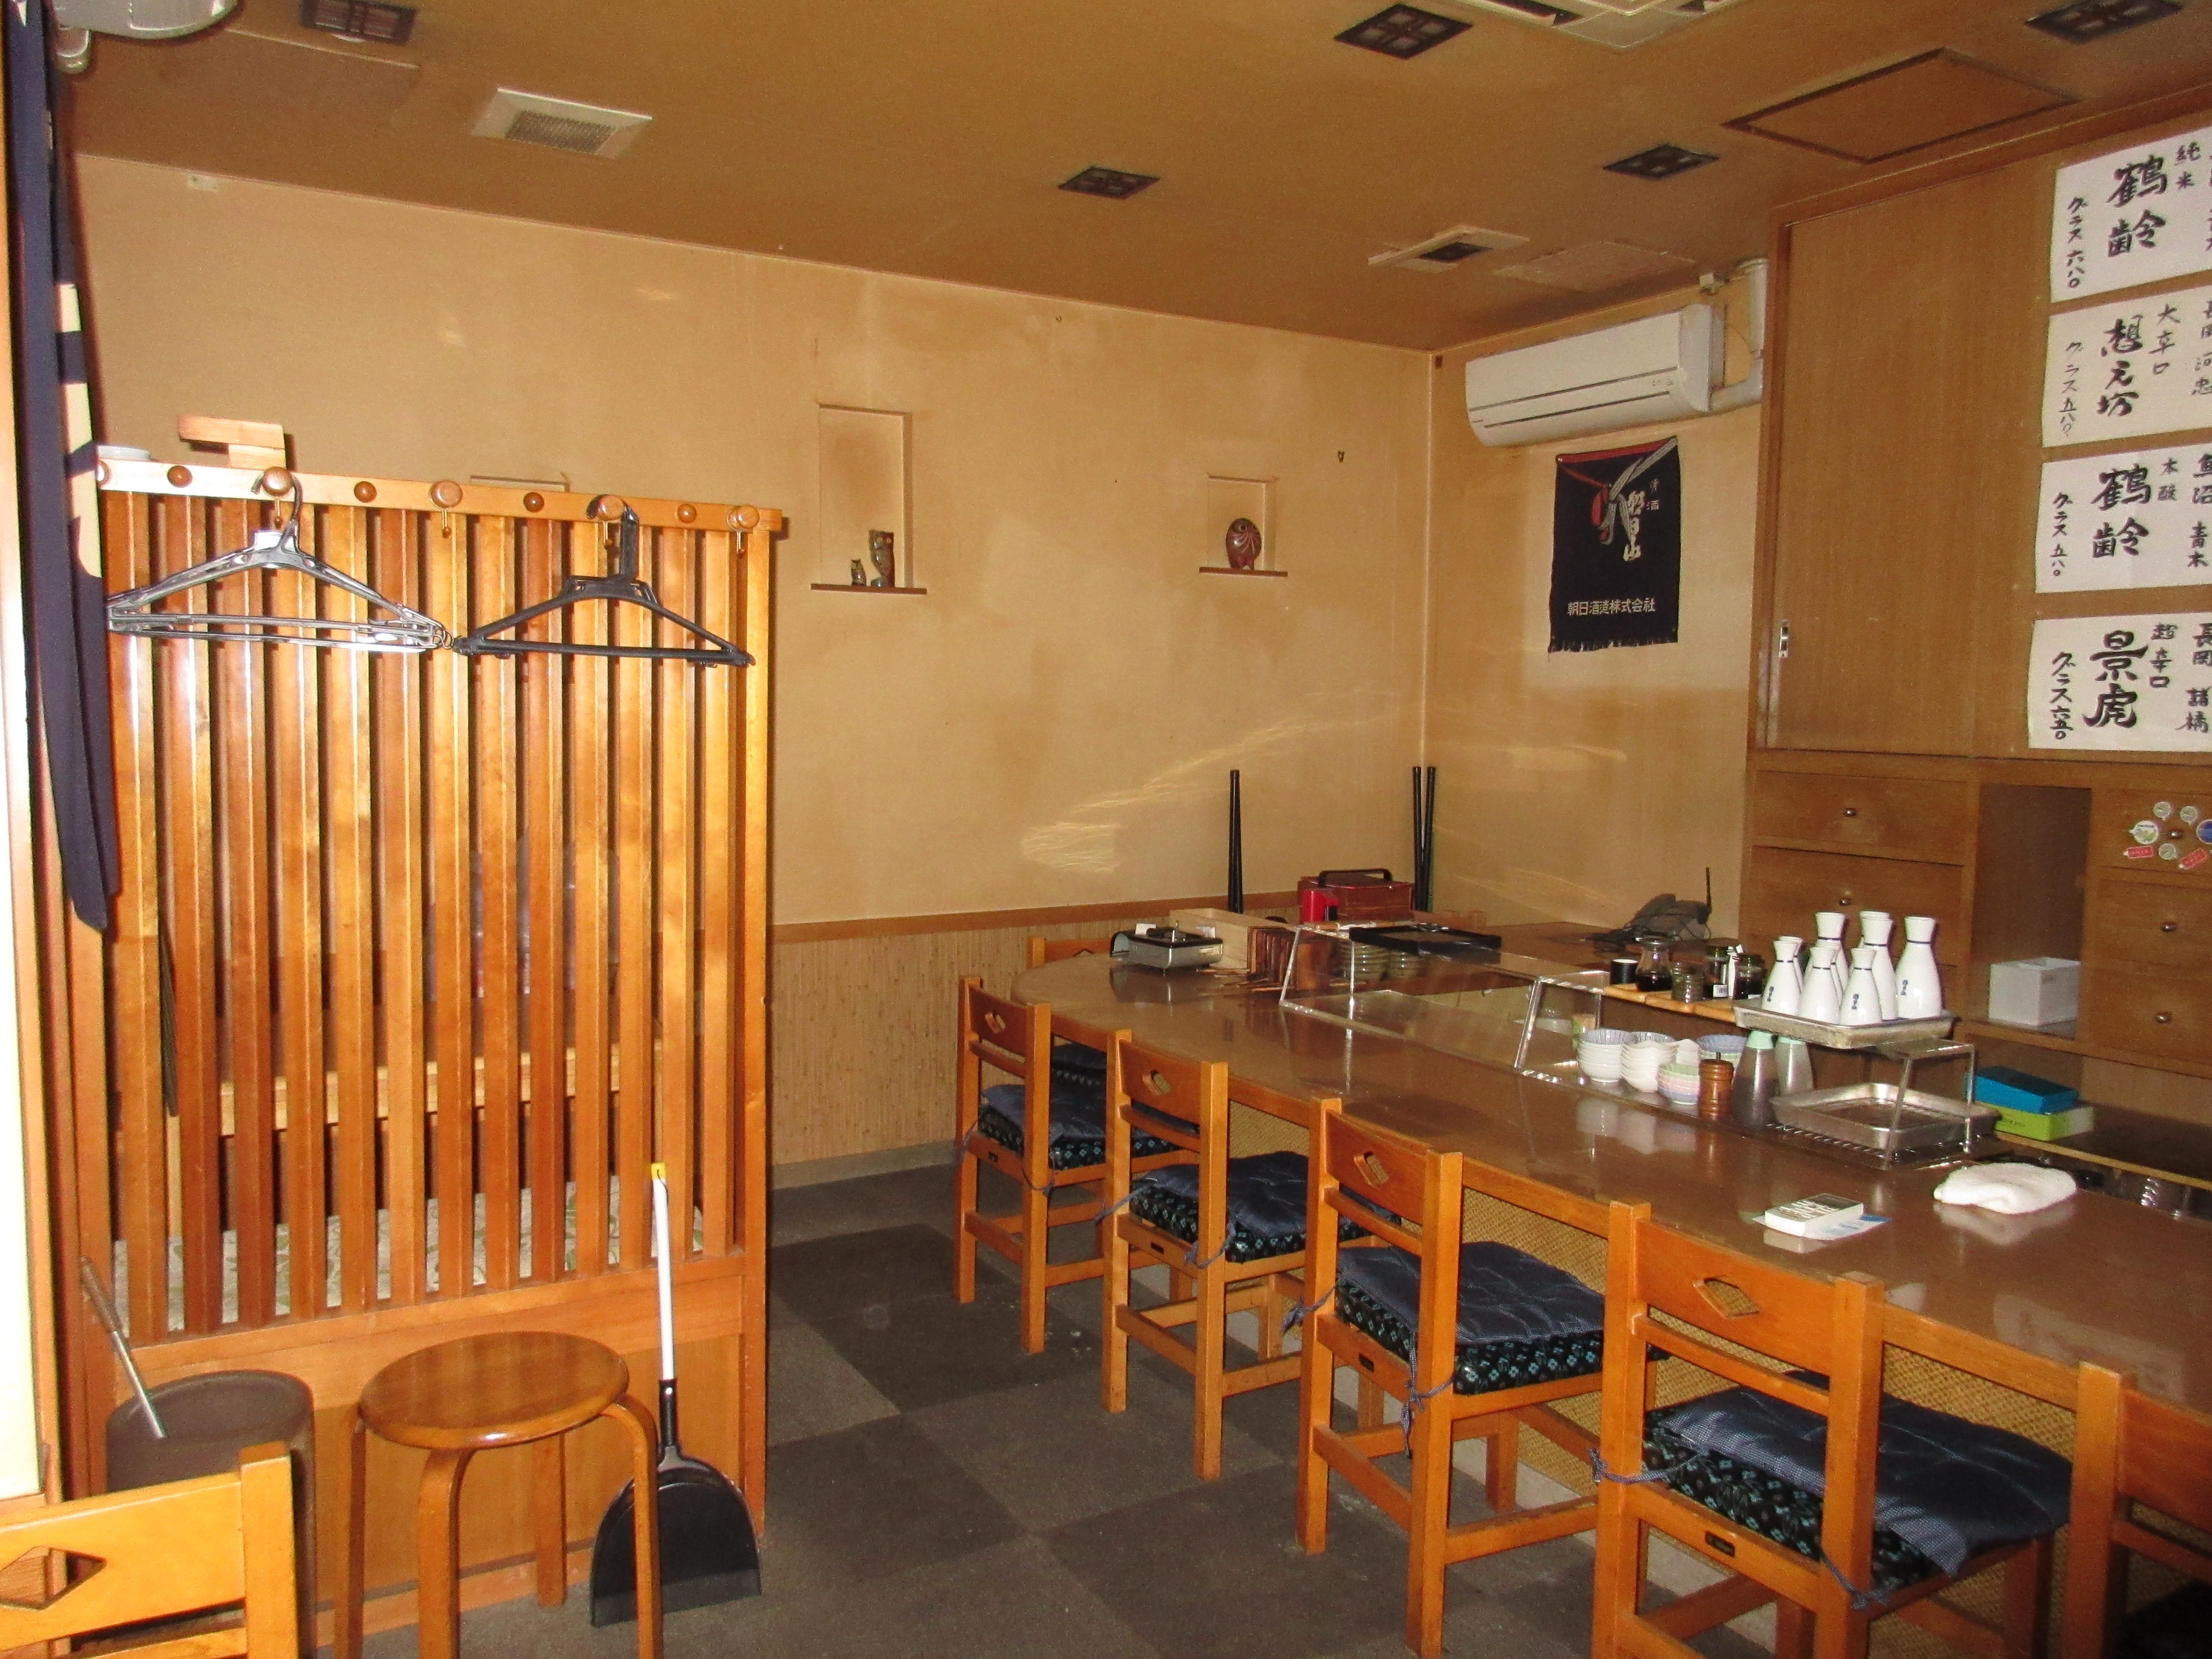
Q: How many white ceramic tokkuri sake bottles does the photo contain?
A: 9